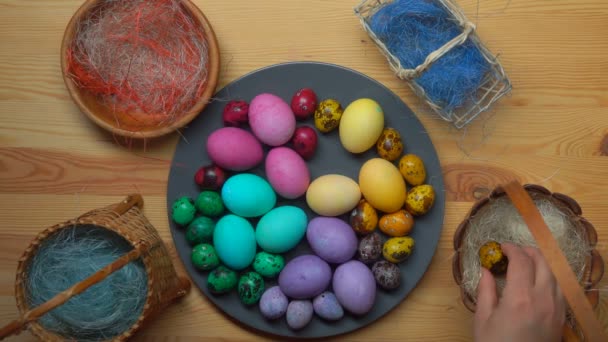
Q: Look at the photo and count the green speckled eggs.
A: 7